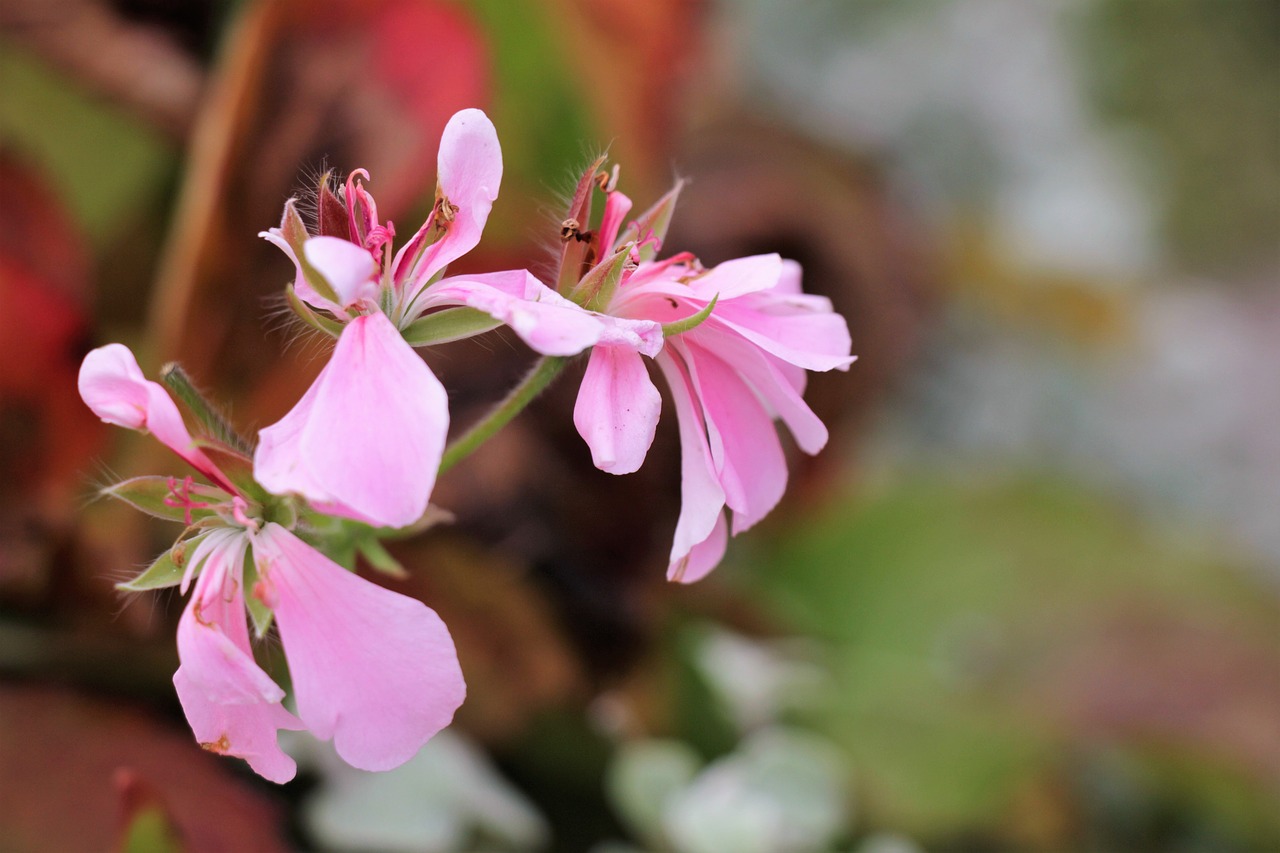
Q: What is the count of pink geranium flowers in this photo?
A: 3